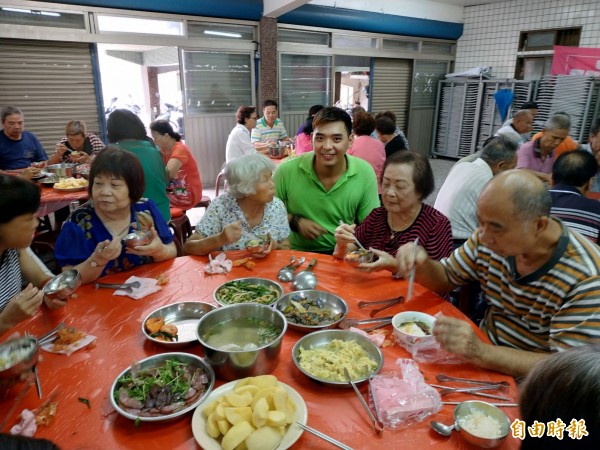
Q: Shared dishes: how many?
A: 7